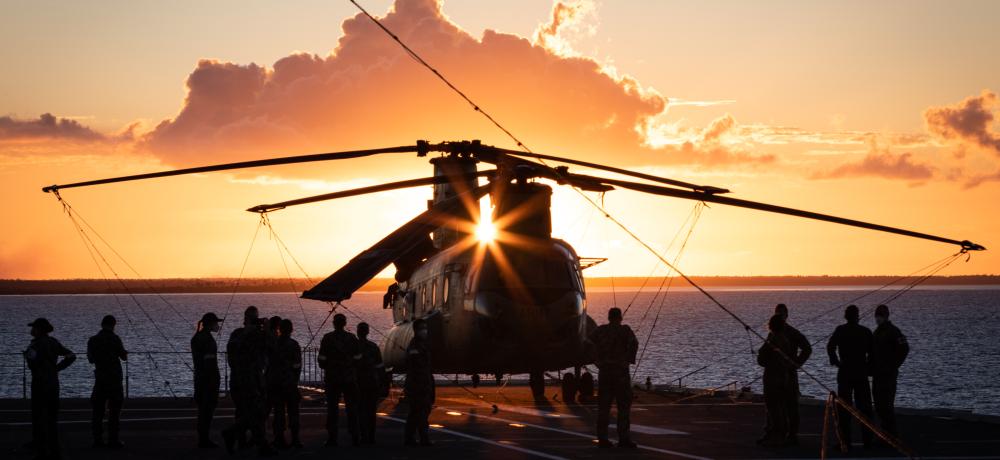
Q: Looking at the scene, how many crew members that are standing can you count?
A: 14